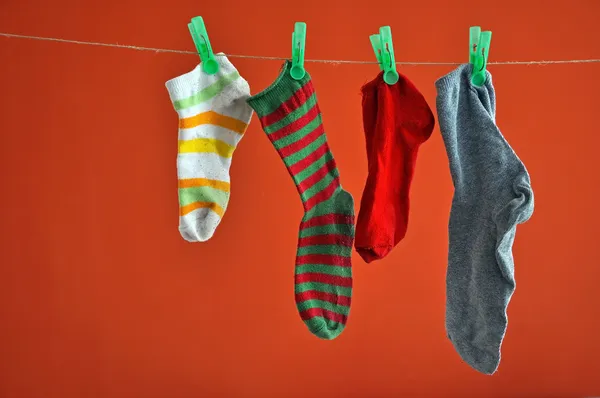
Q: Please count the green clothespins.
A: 4